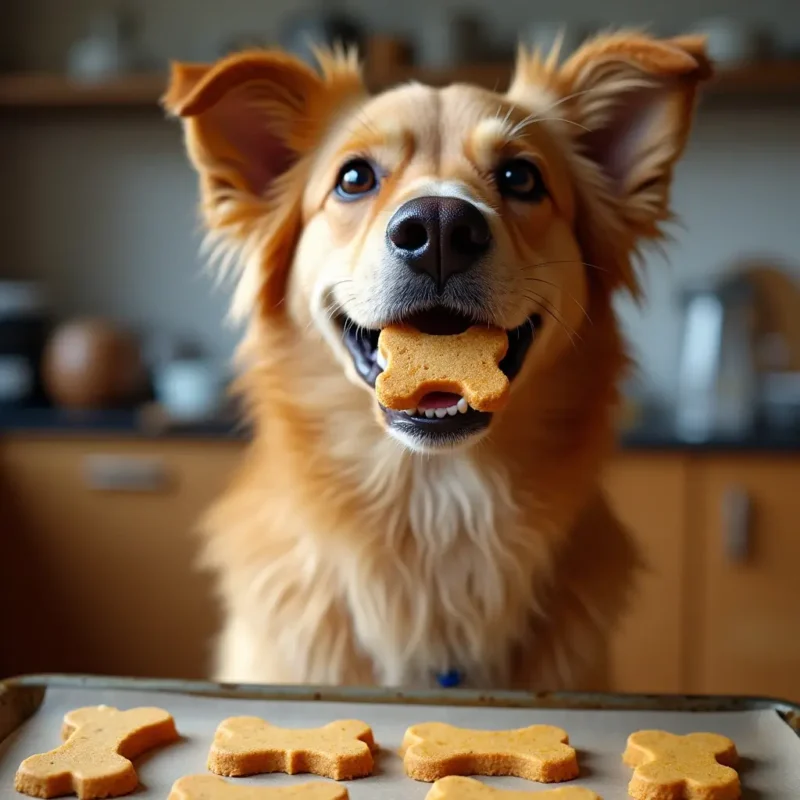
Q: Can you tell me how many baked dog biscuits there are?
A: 7